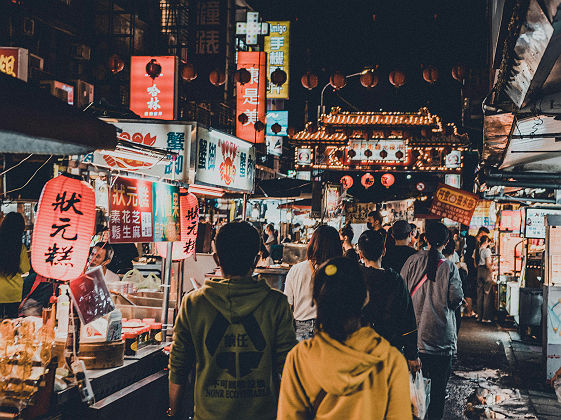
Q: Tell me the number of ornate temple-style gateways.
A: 1